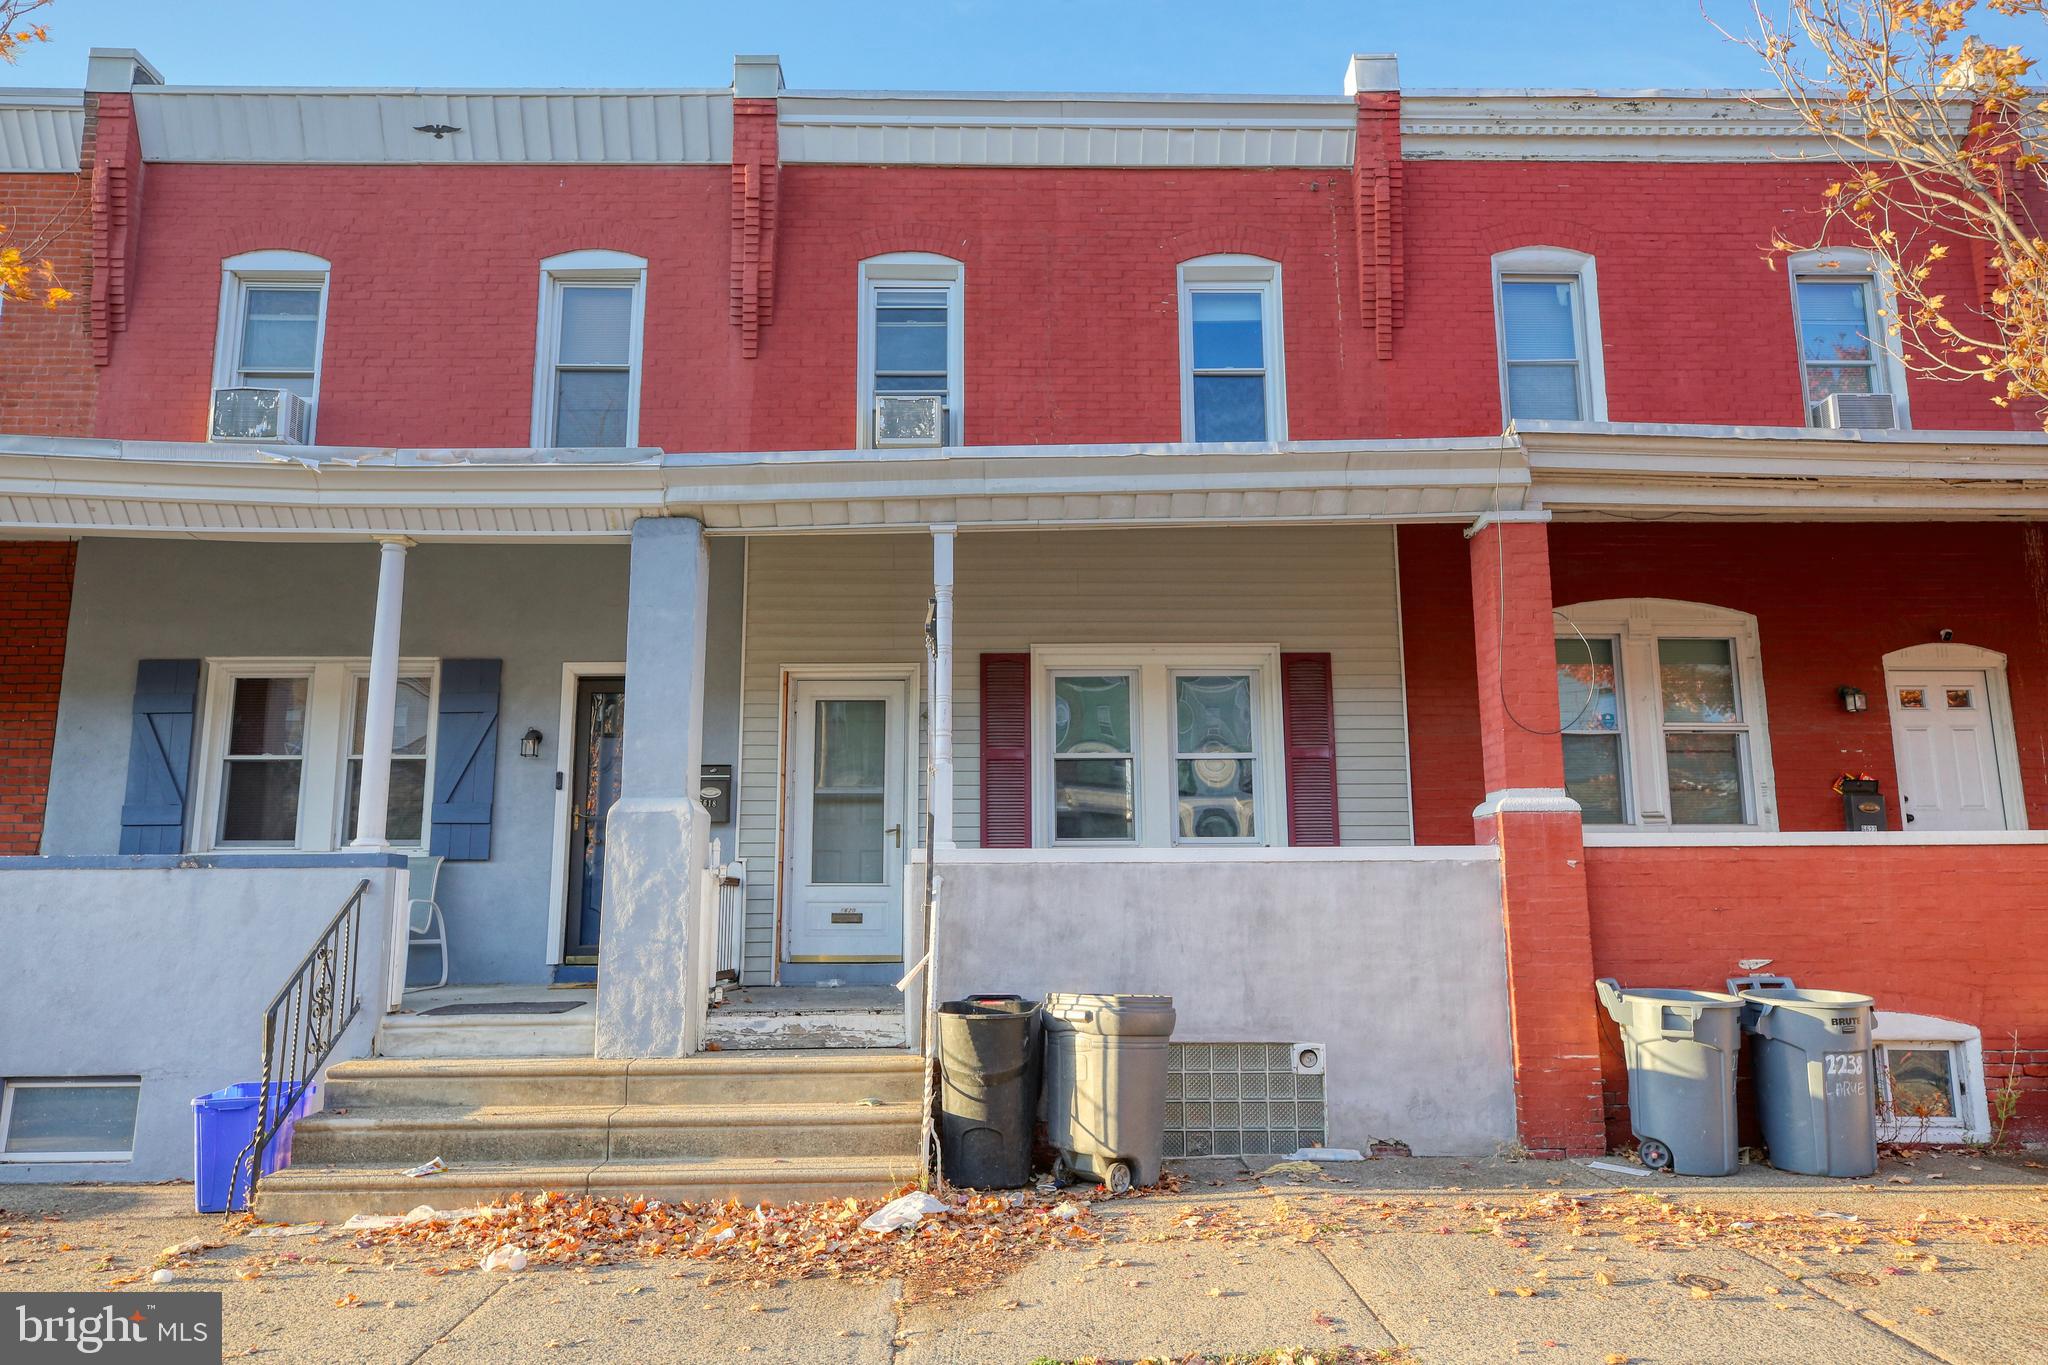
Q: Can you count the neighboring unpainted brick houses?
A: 1